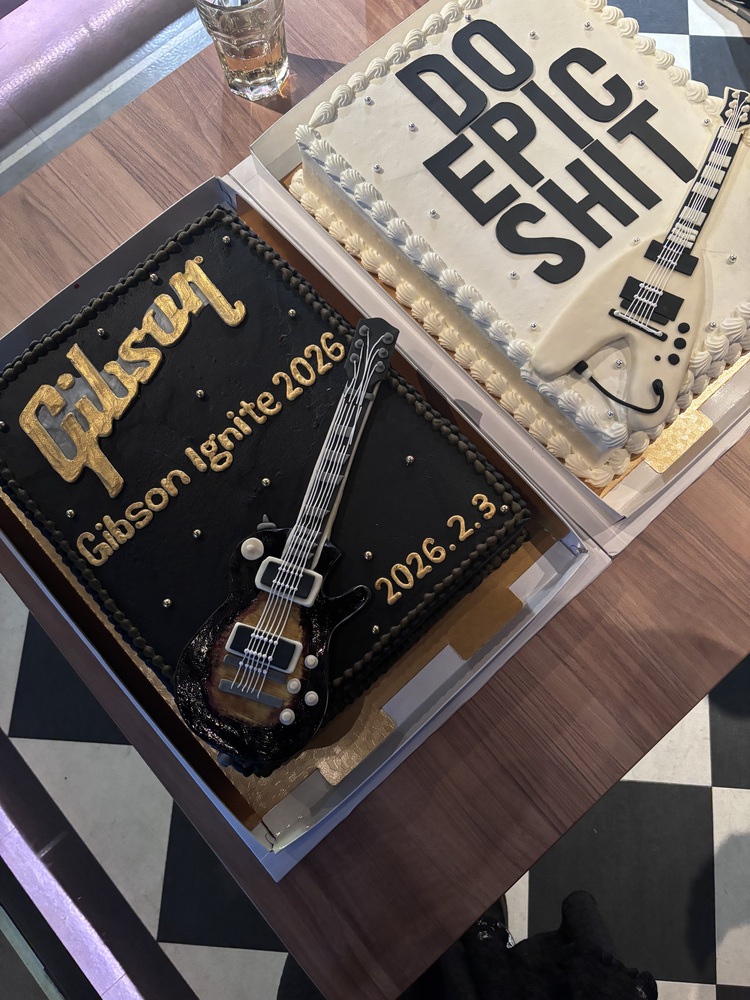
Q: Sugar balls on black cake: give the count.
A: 14